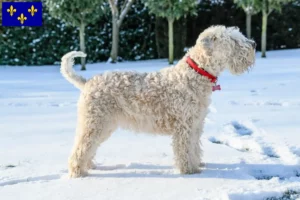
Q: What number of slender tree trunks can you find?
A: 5